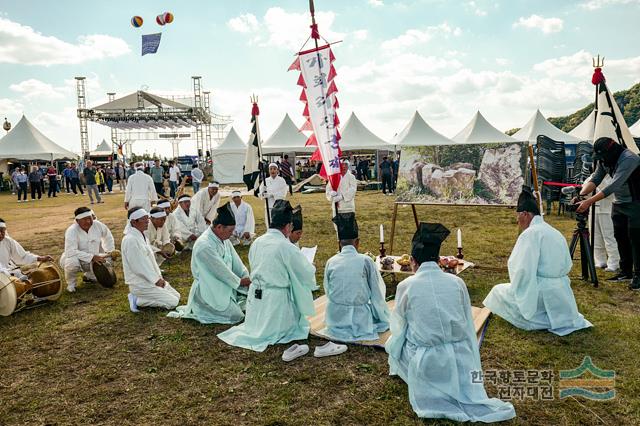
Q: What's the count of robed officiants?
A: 6